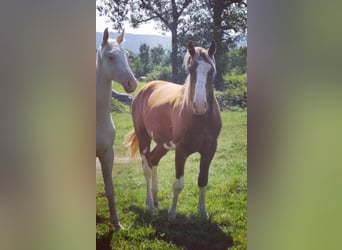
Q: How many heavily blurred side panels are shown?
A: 2